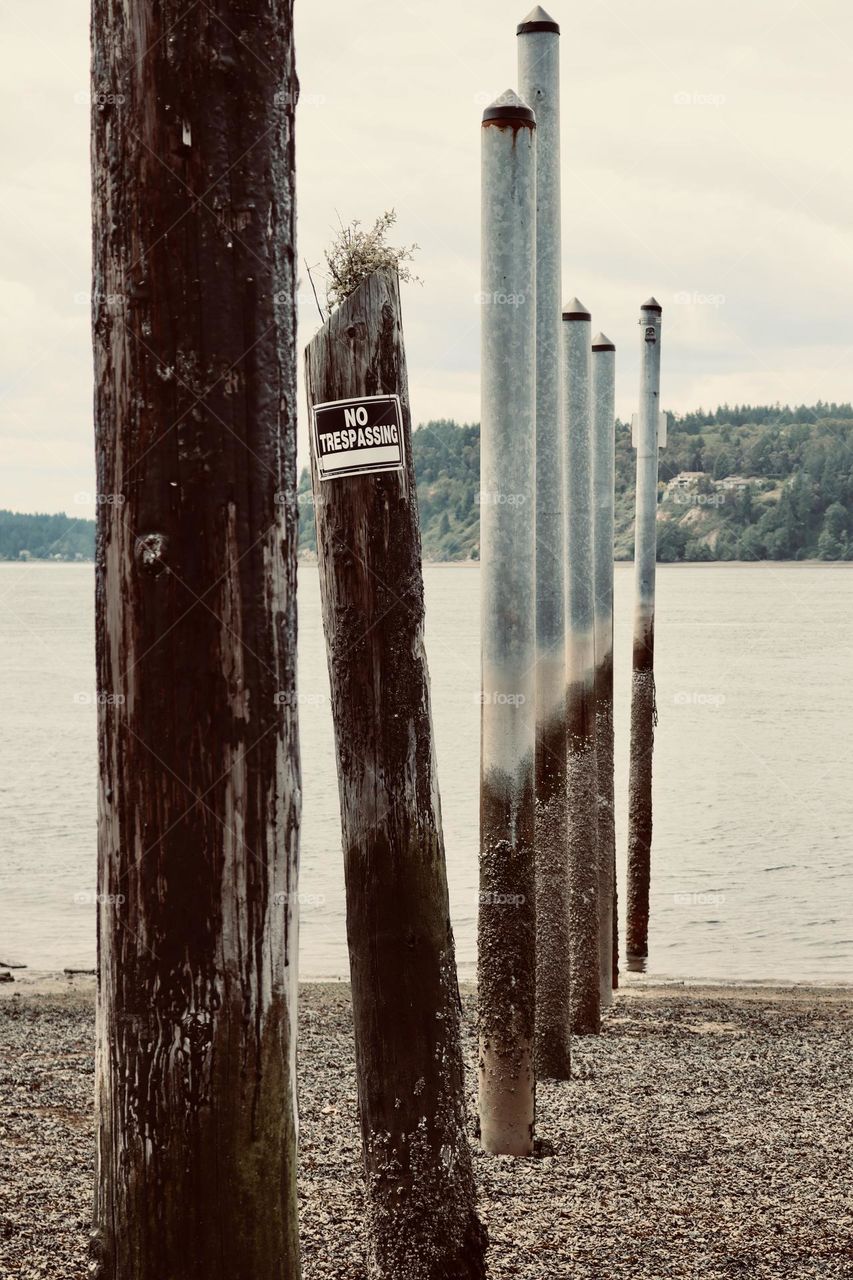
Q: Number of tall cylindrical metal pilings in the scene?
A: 5